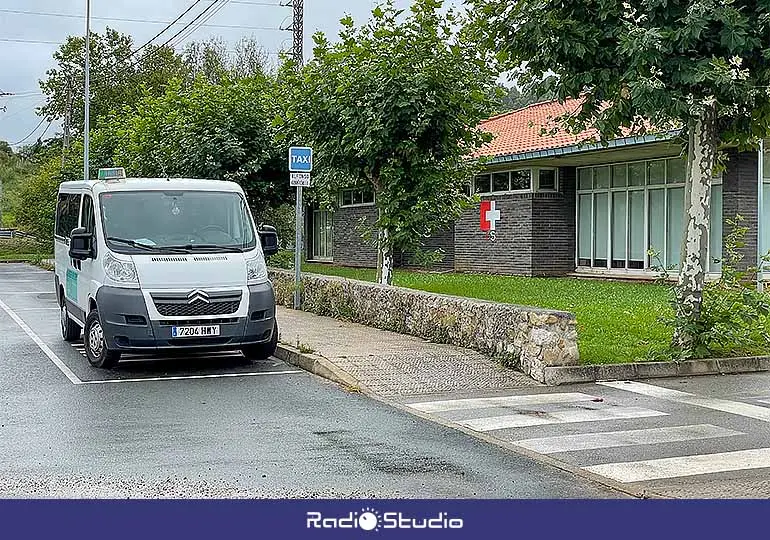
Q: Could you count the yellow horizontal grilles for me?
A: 0